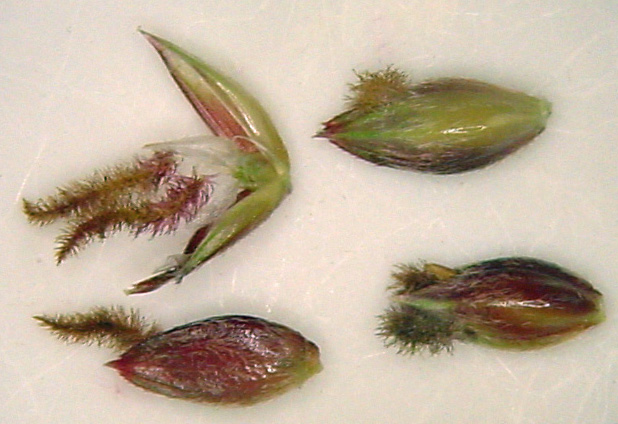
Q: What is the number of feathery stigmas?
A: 6